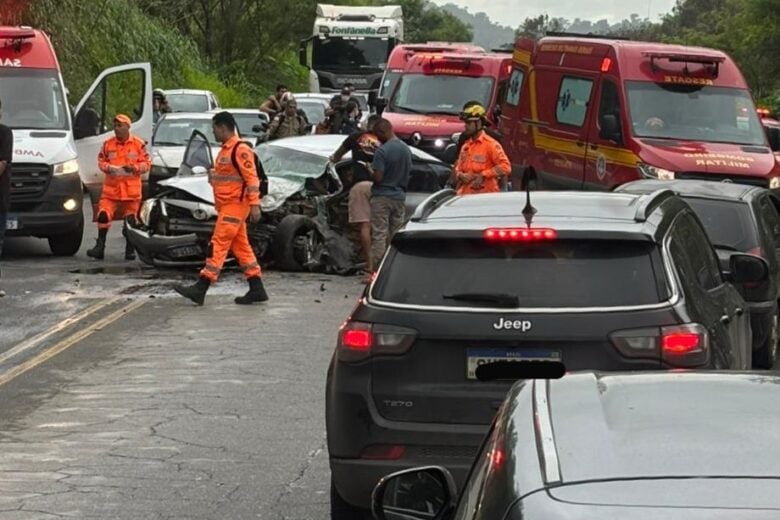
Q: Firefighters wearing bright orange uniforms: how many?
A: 3